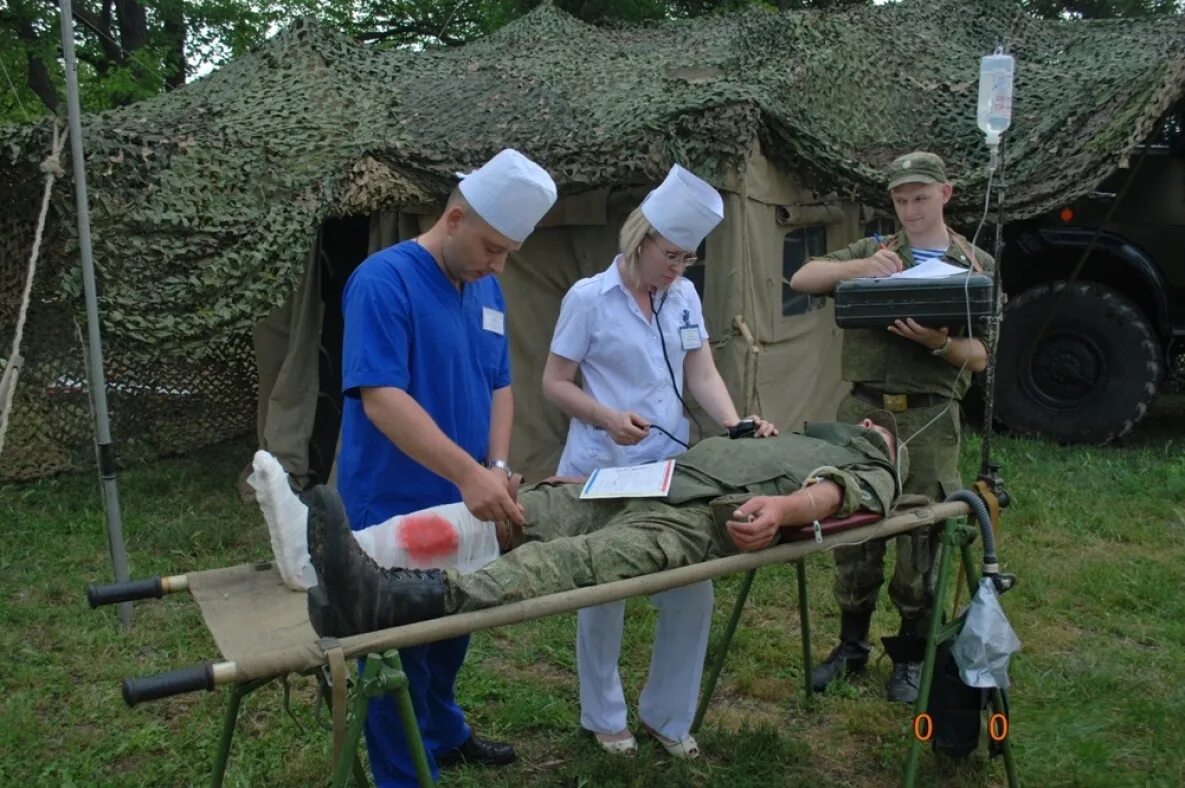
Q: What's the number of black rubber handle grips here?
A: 2